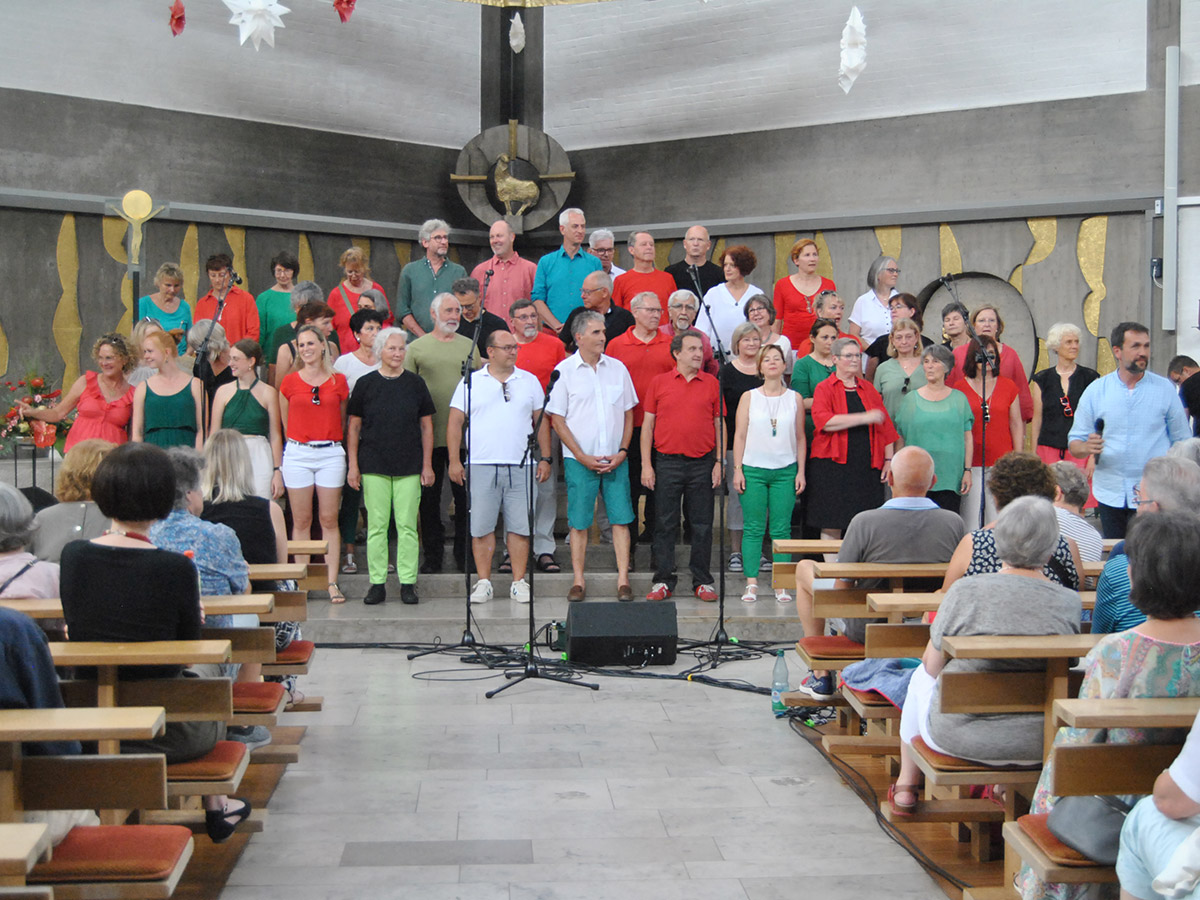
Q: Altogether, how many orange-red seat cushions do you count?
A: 8